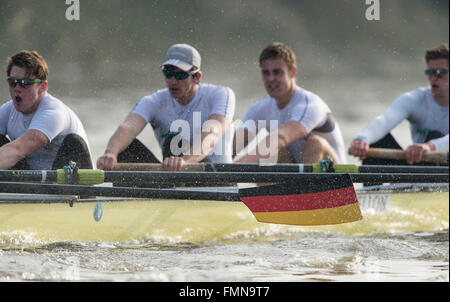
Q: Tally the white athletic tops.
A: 4